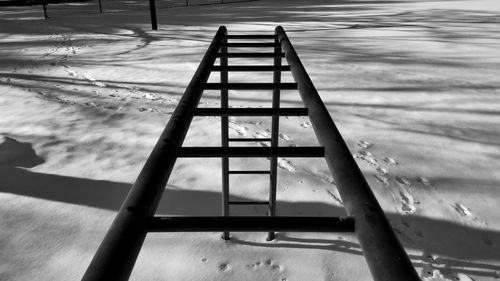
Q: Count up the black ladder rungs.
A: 11